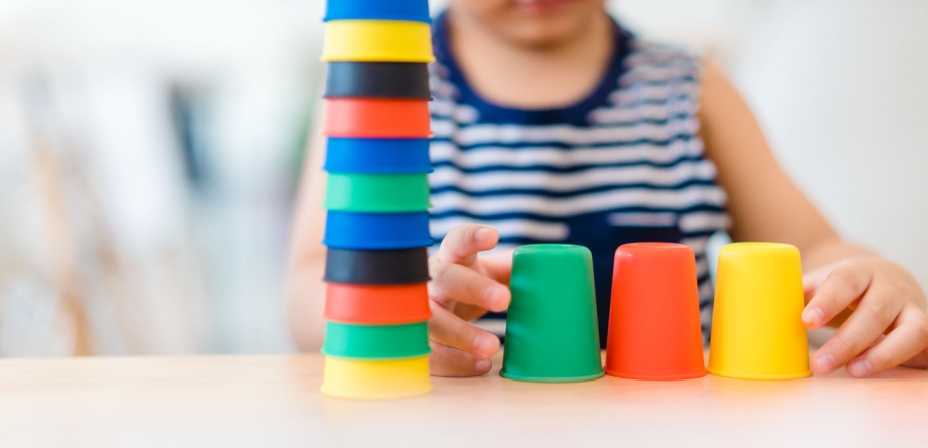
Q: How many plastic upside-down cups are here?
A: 14